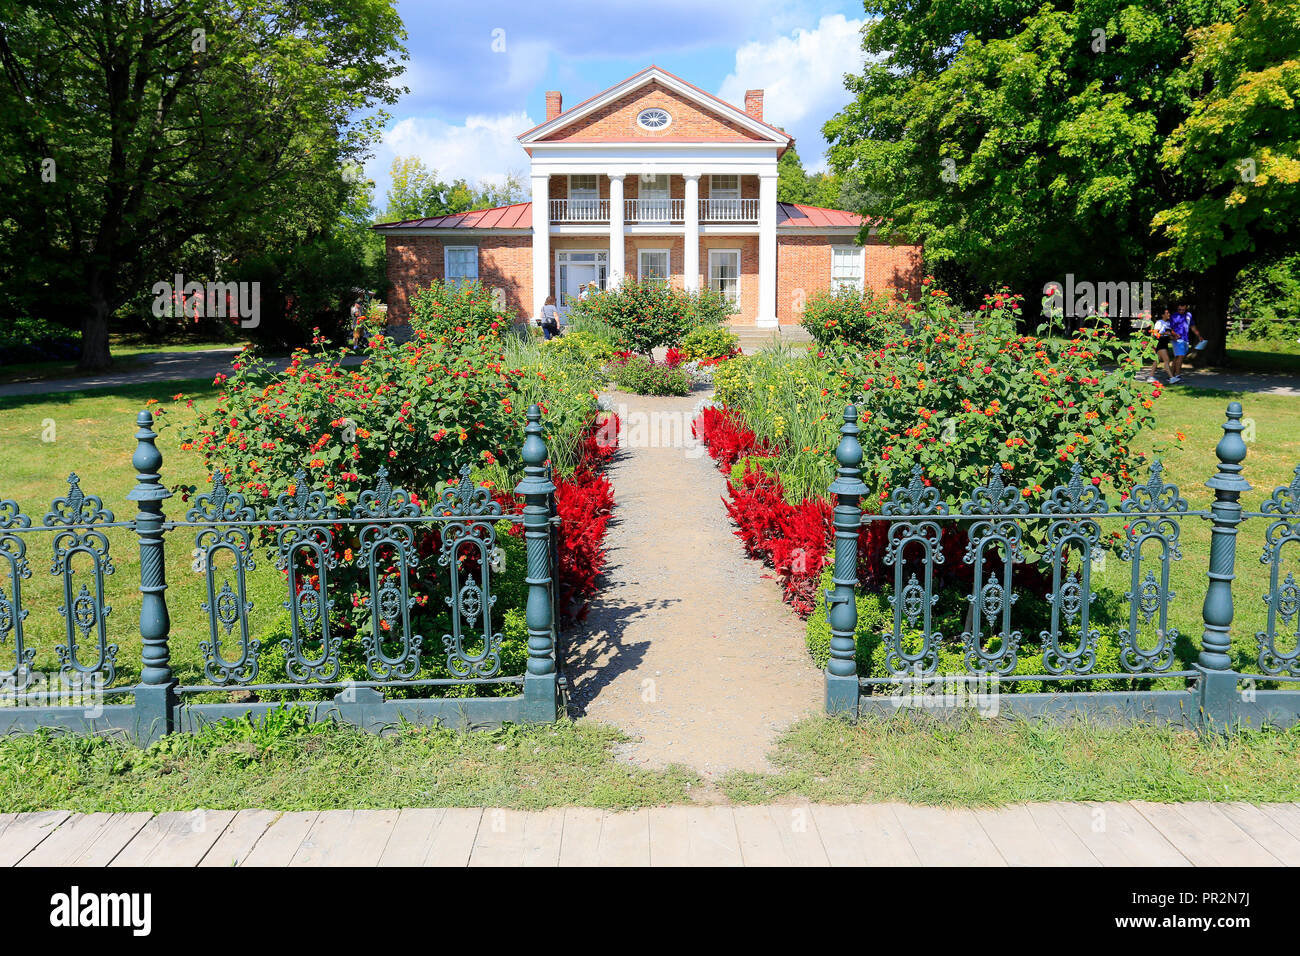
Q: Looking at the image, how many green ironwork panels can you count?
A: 11